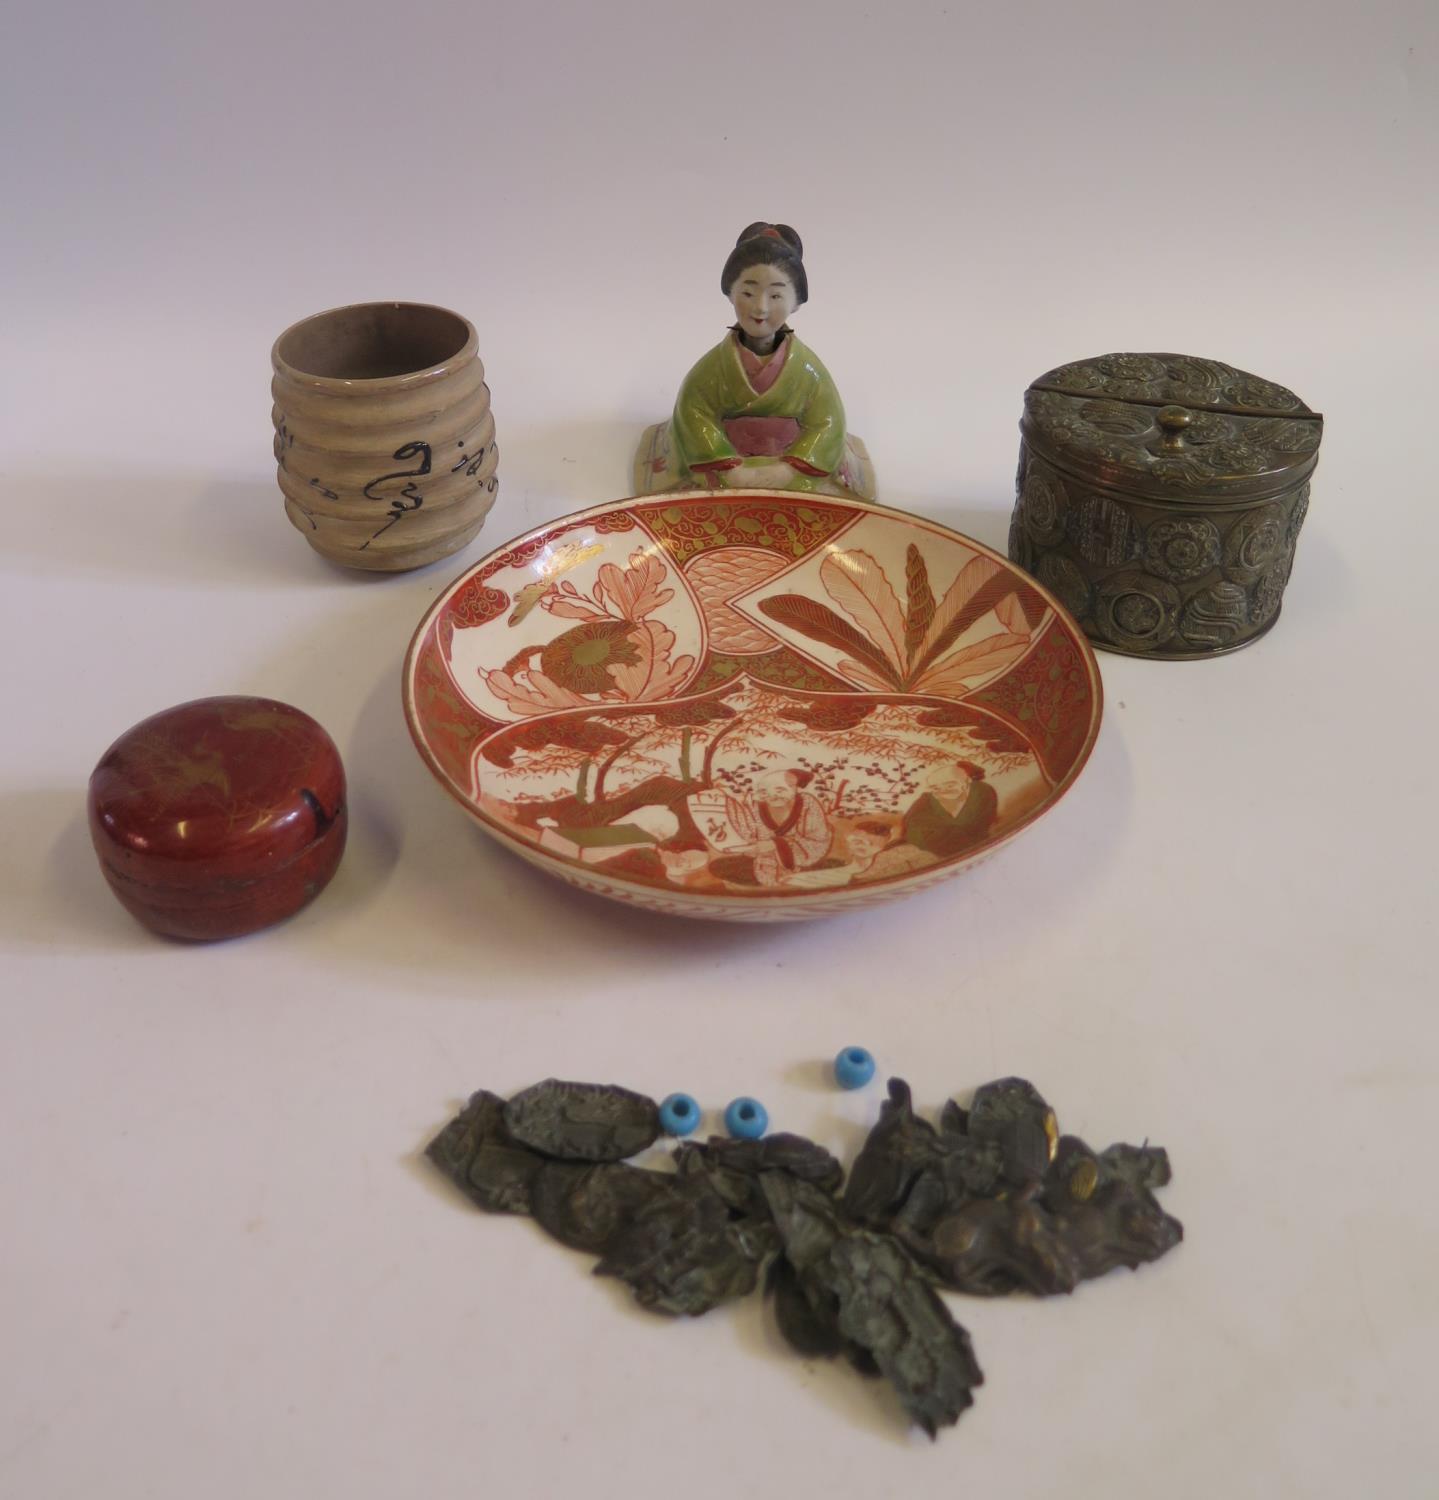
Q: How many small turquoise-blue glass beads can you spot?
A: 3